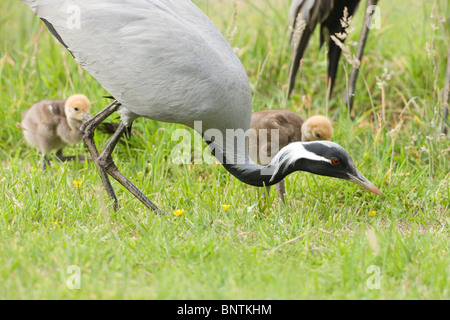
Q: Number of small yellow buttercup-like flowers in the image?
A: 4